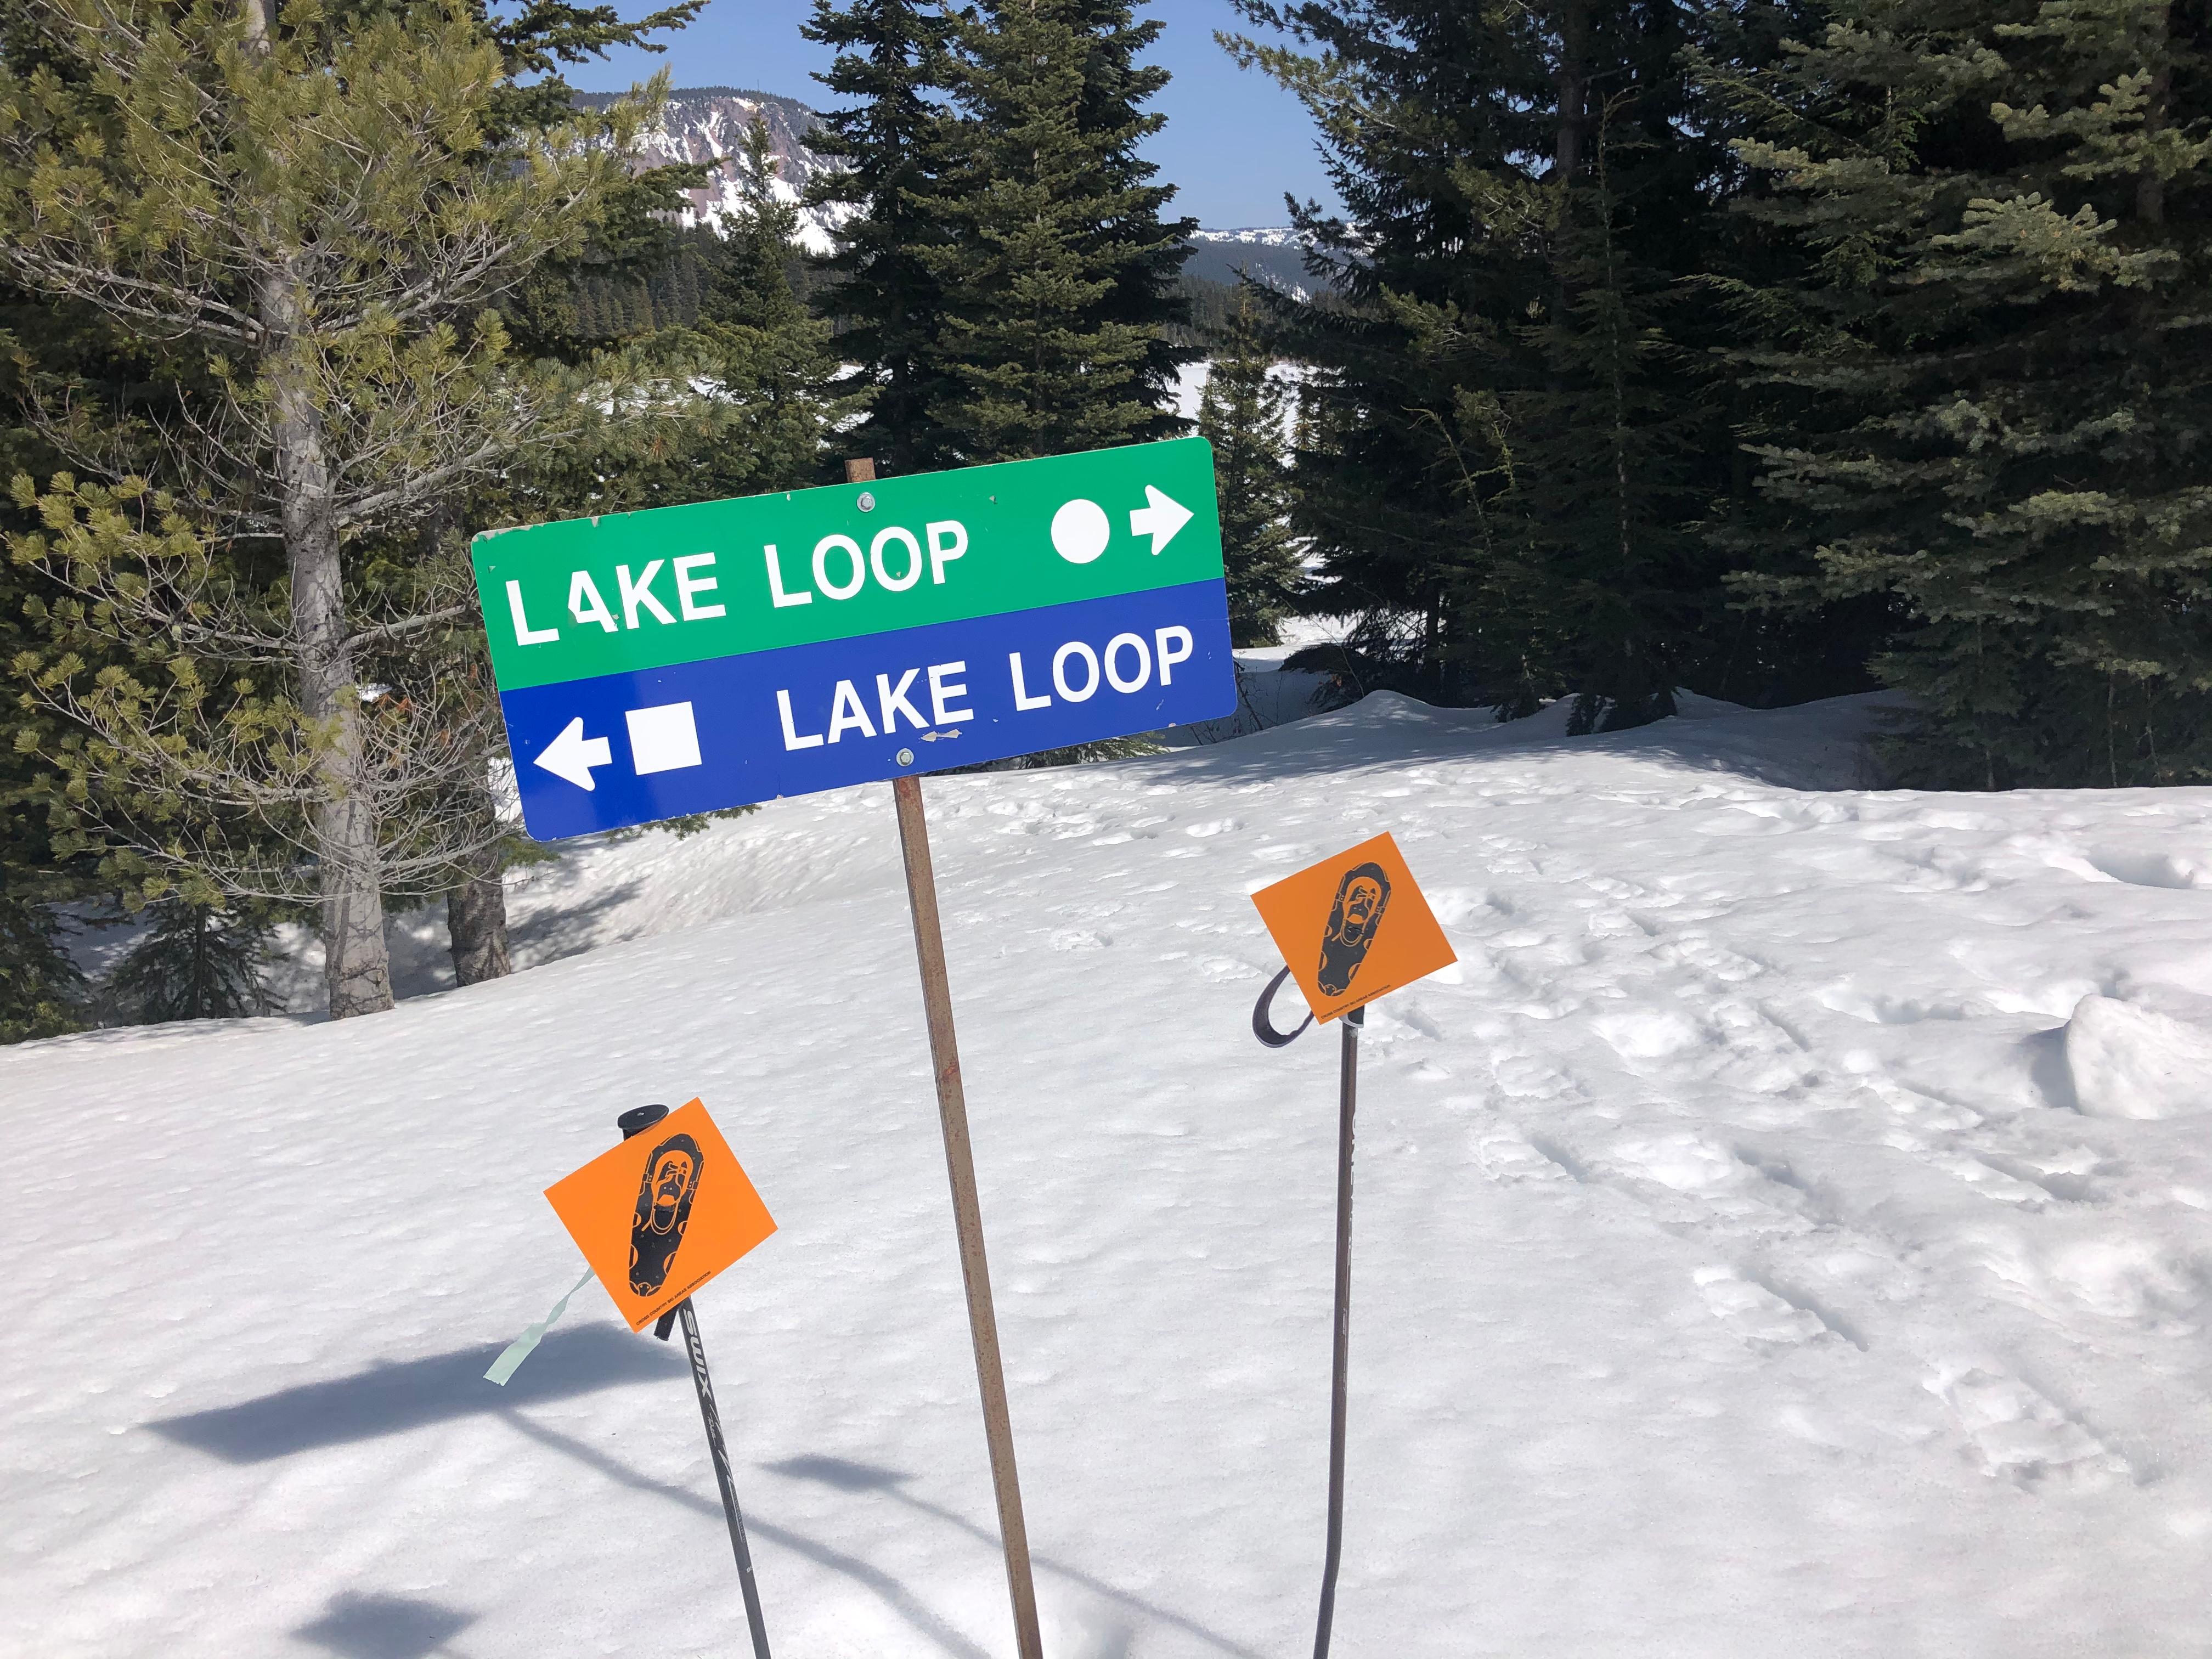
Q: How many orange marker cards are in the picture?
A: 2